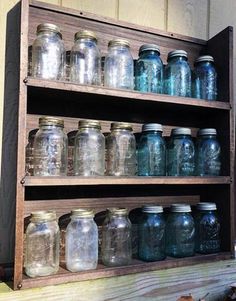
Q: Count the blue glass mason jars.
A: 9